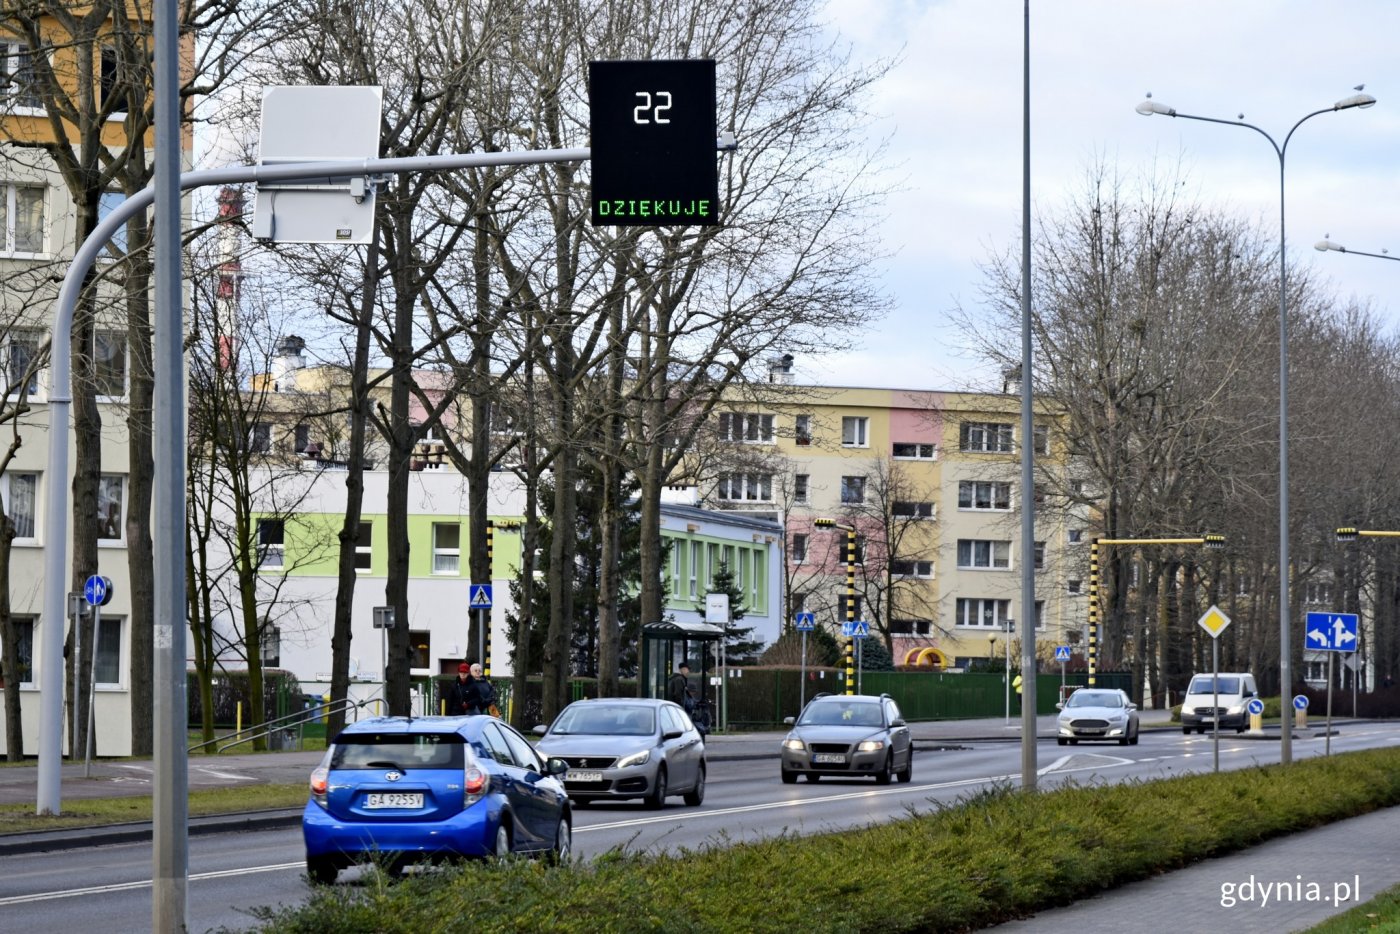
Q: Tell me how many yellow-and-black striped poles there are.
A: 3